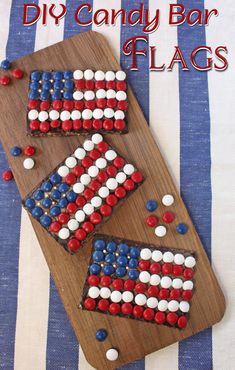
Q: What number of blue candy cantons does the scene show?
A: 3